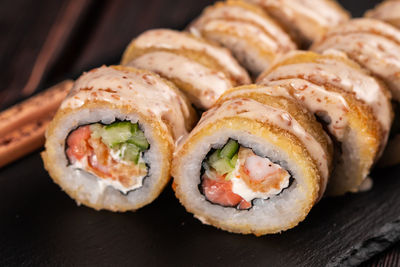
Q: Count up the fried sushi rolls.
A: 8